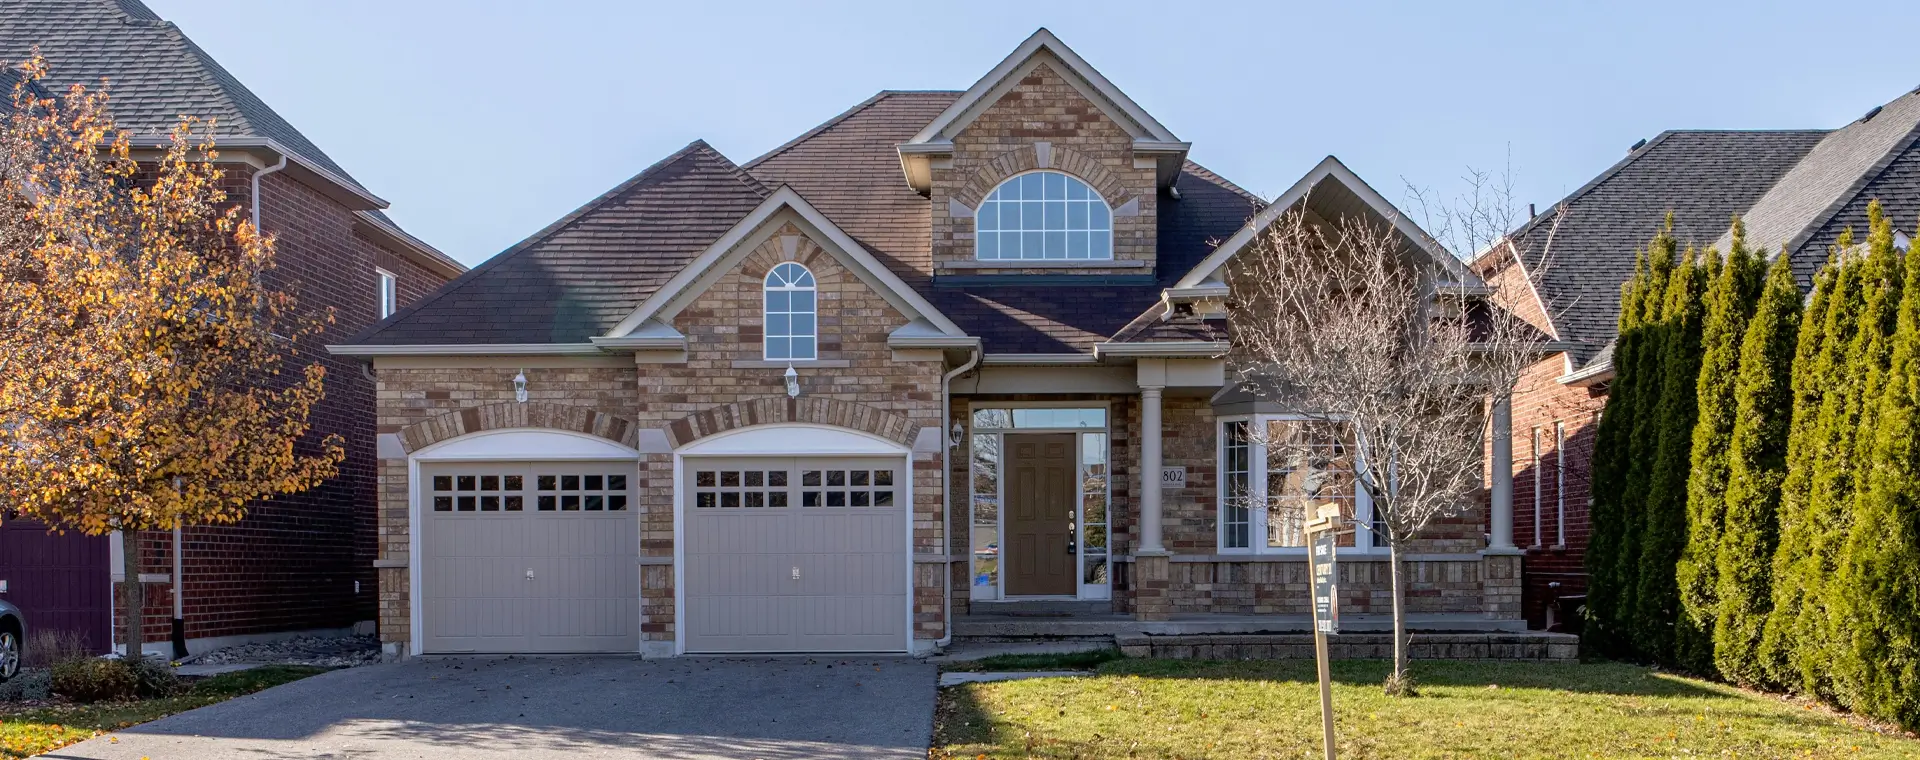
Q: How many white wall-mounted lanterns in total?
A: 3